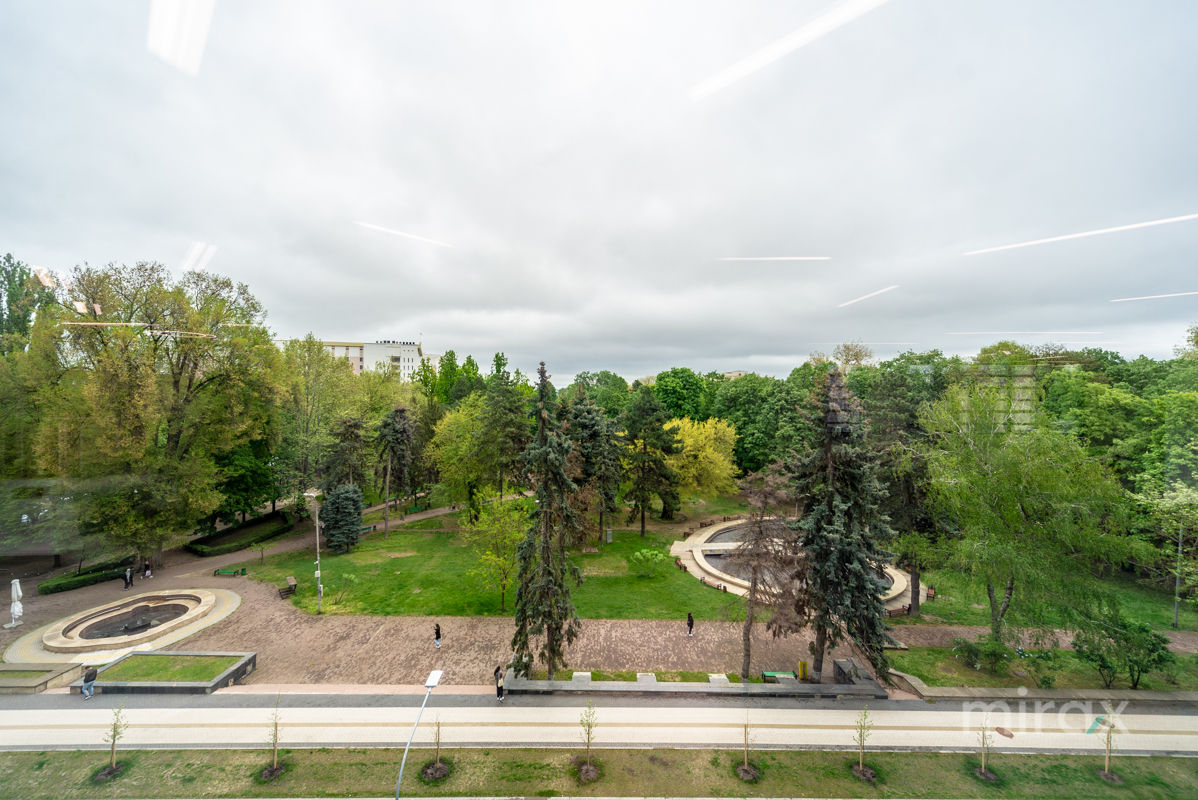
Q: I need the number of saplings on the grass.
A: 8